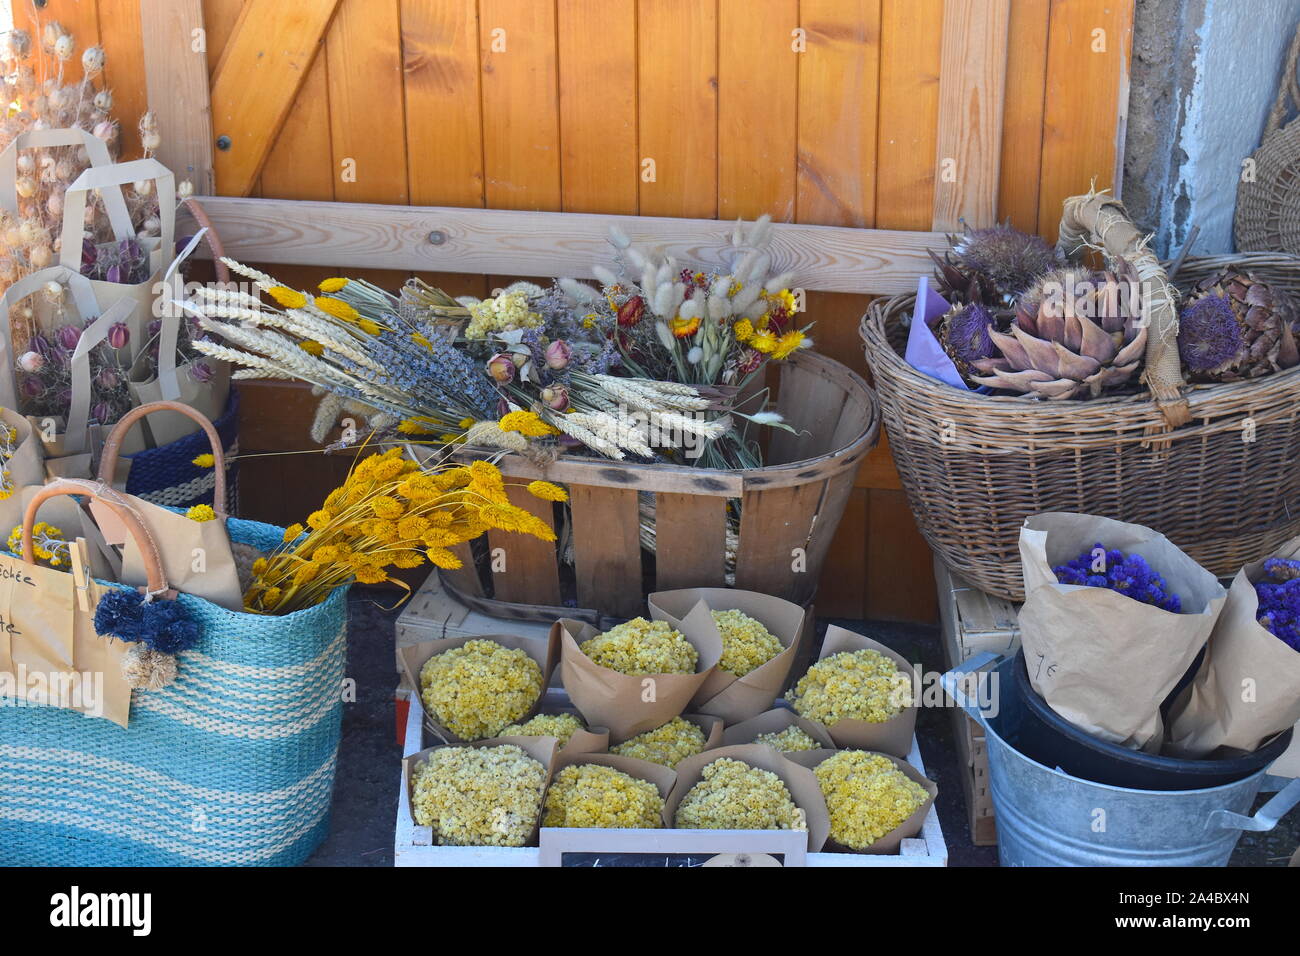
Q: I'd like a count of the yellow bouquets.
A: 11